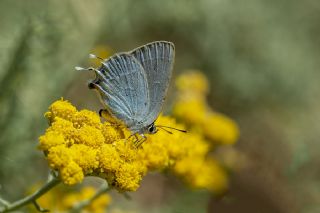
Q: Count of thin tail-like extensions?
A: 2